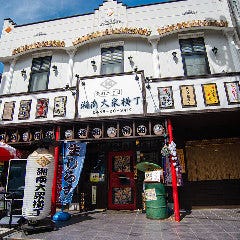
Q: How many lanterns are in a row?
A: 12